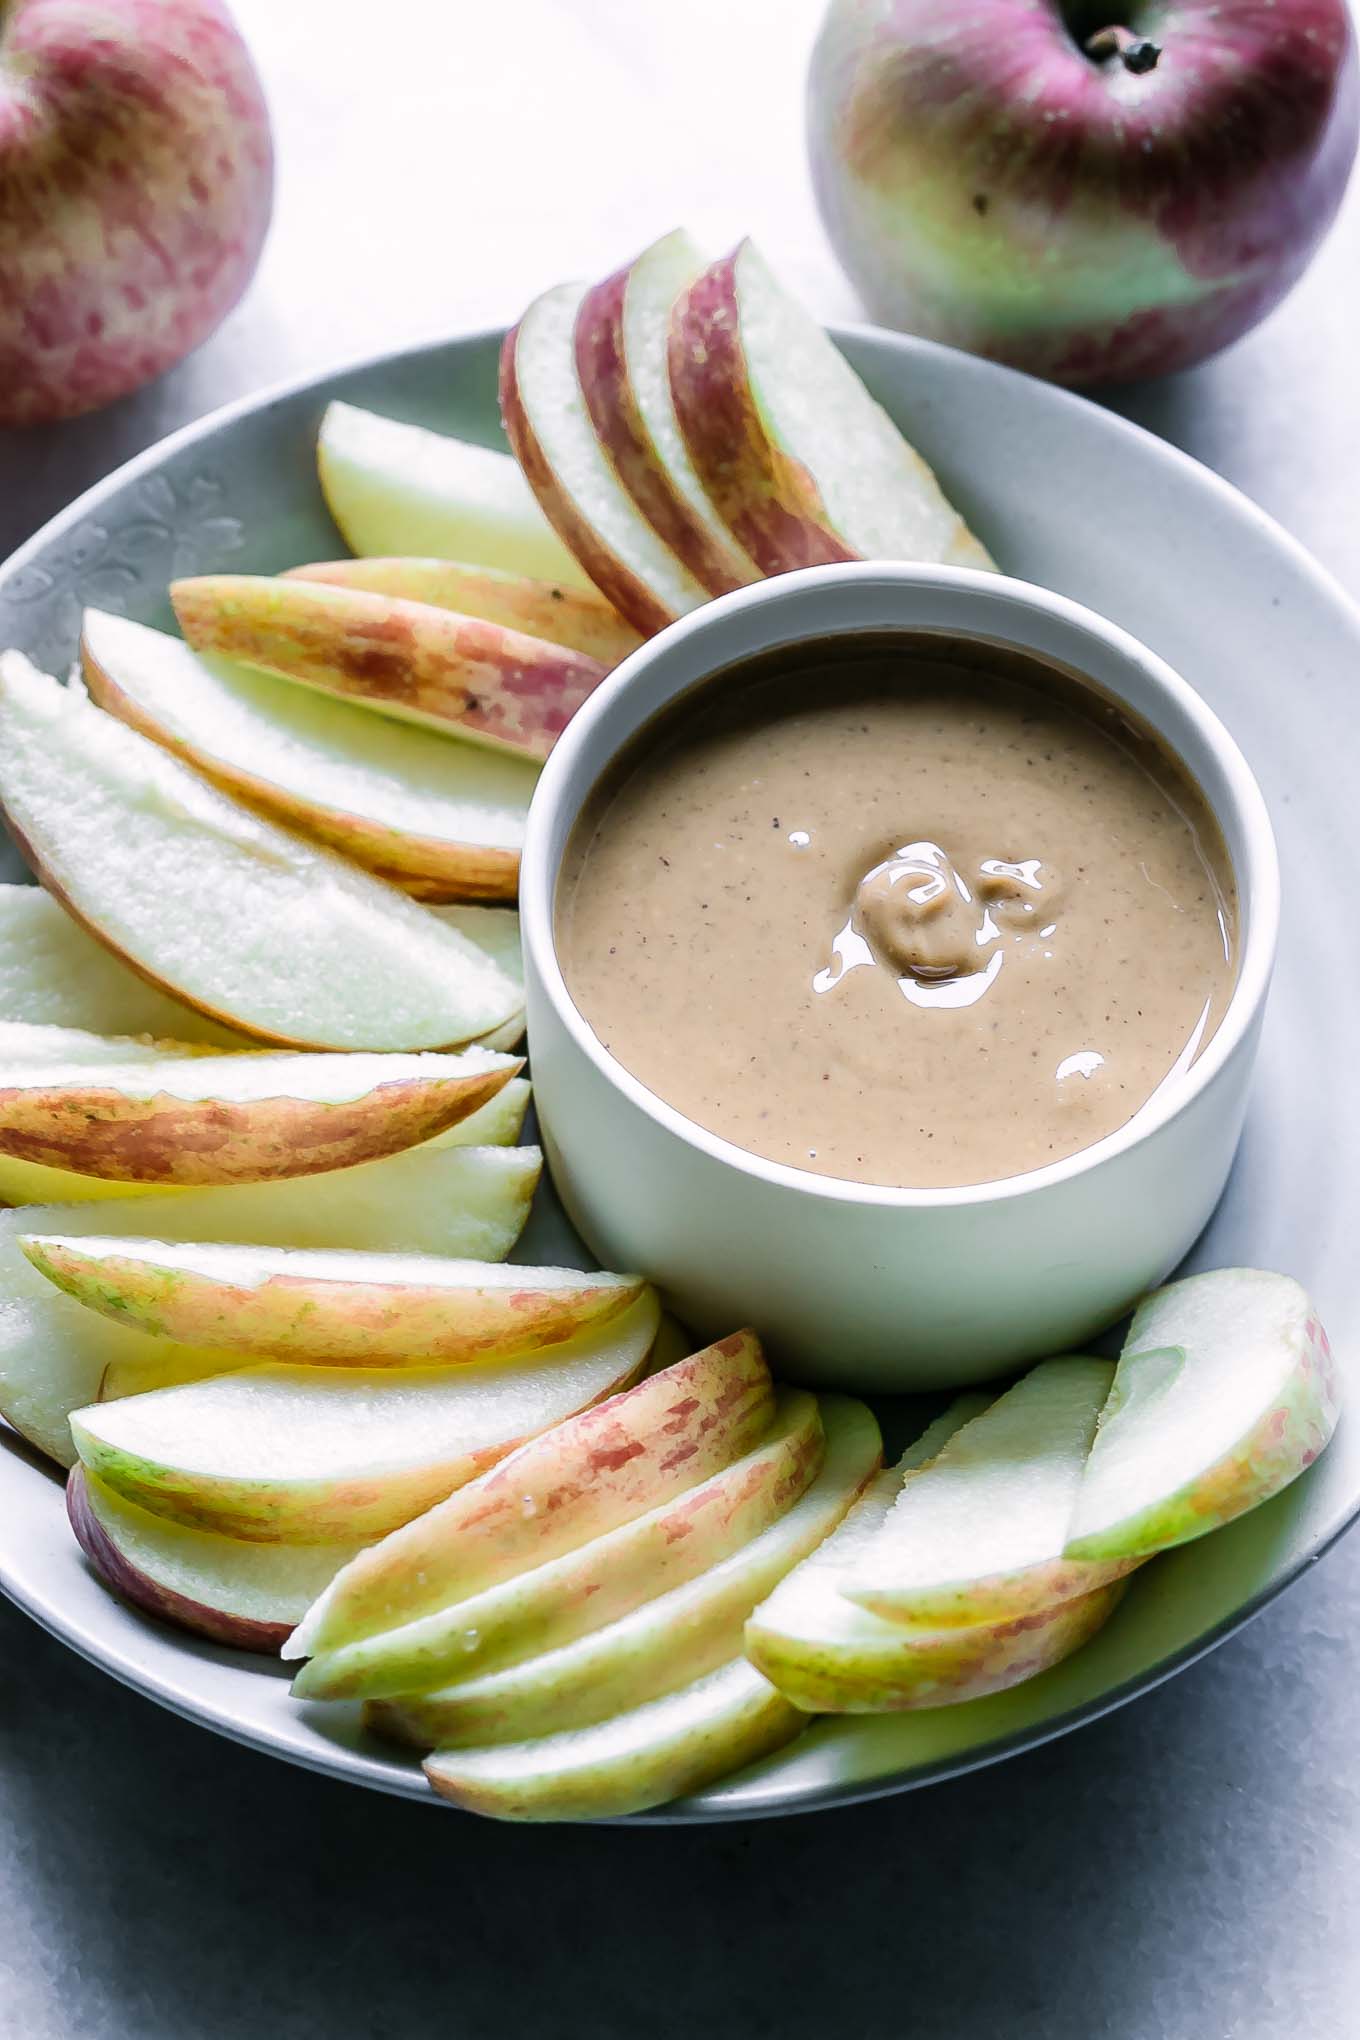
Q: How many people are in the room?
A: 0